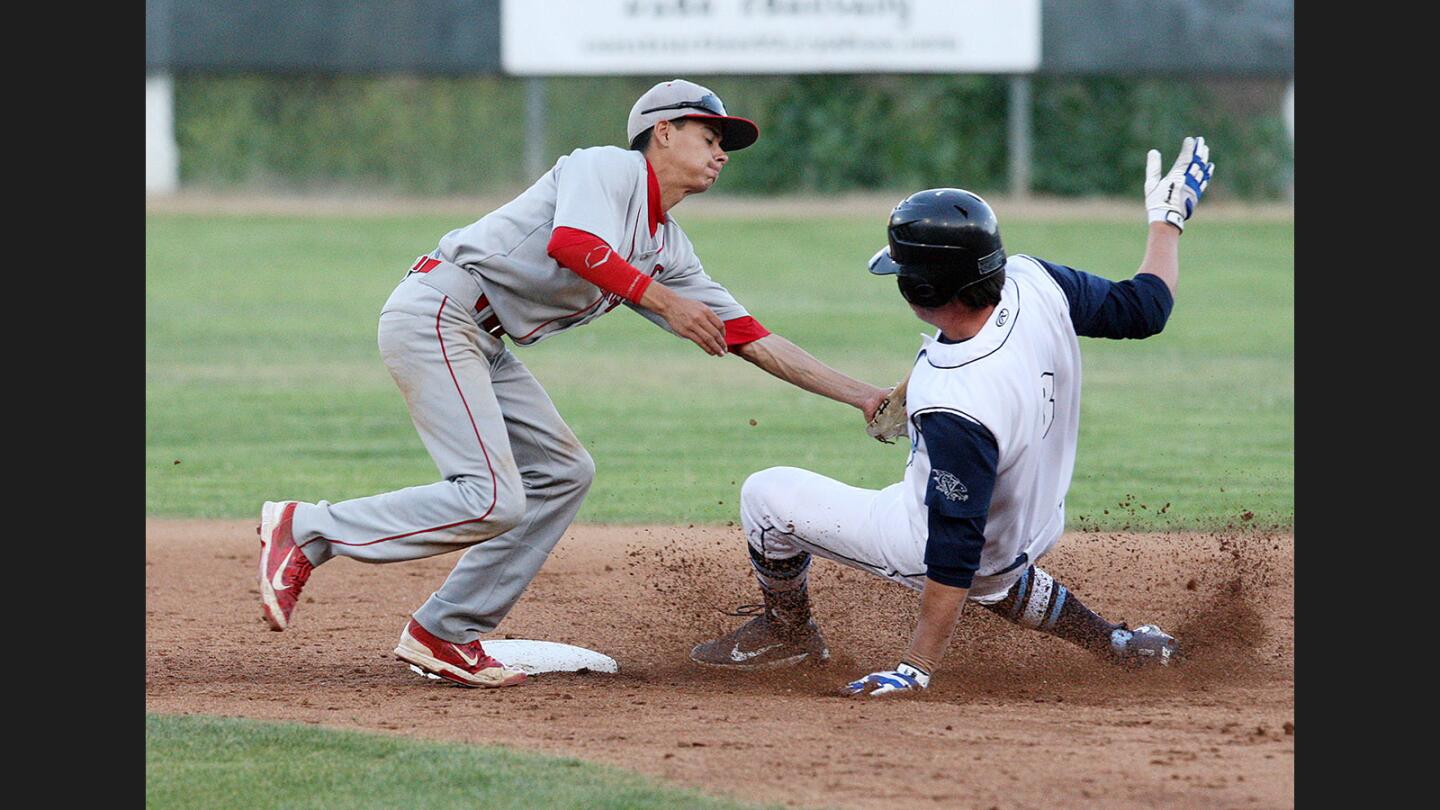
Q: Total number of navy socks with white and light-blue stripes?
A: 2